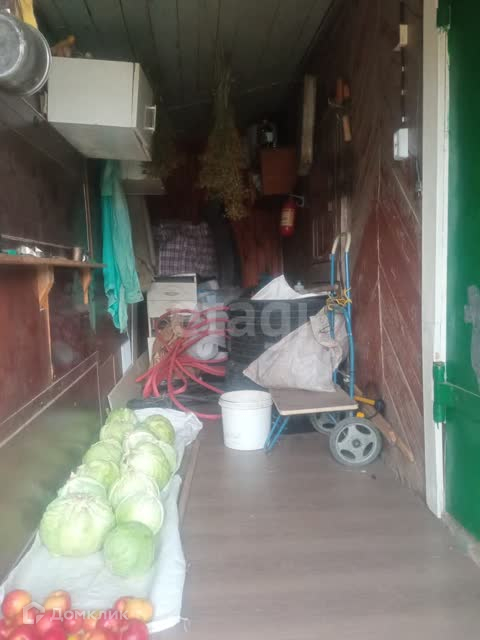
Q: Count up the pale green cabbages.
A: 12